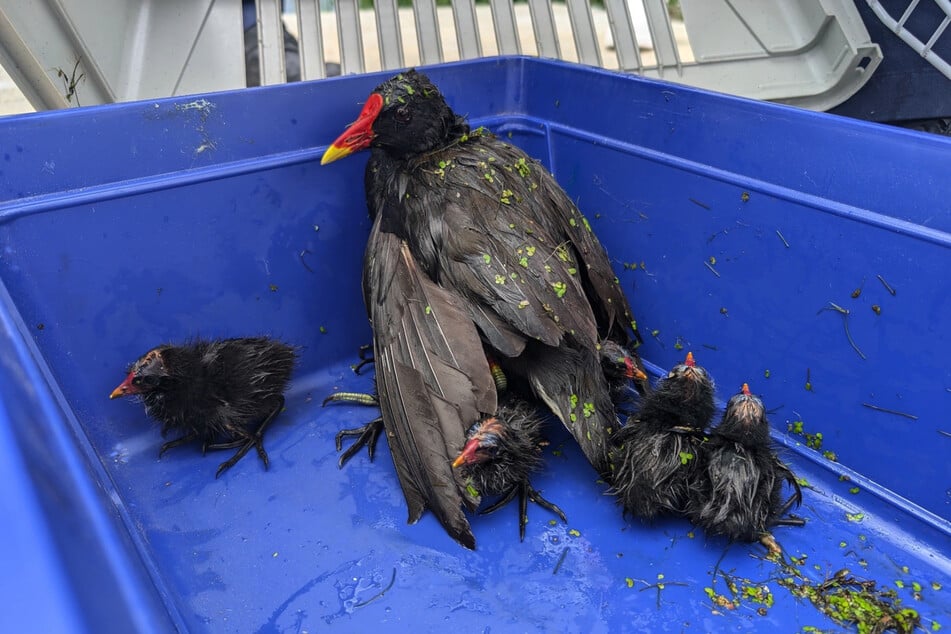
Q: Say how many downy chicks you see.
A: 5